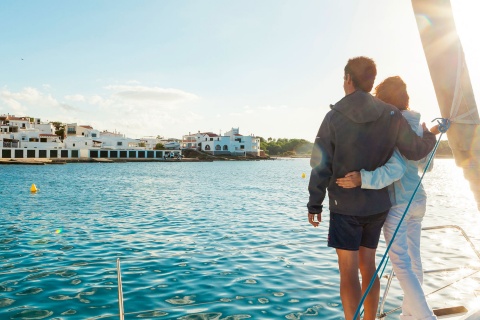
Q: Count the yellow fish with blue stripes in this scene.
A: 0